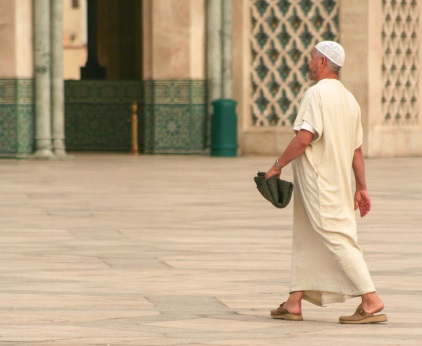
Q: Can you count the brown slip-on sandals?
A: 2